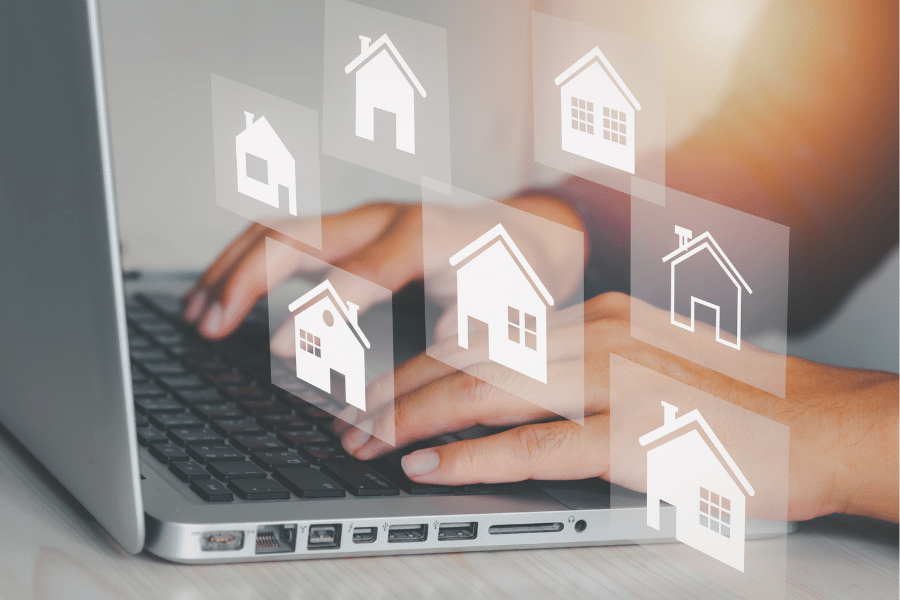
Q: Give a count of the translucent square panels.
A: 7